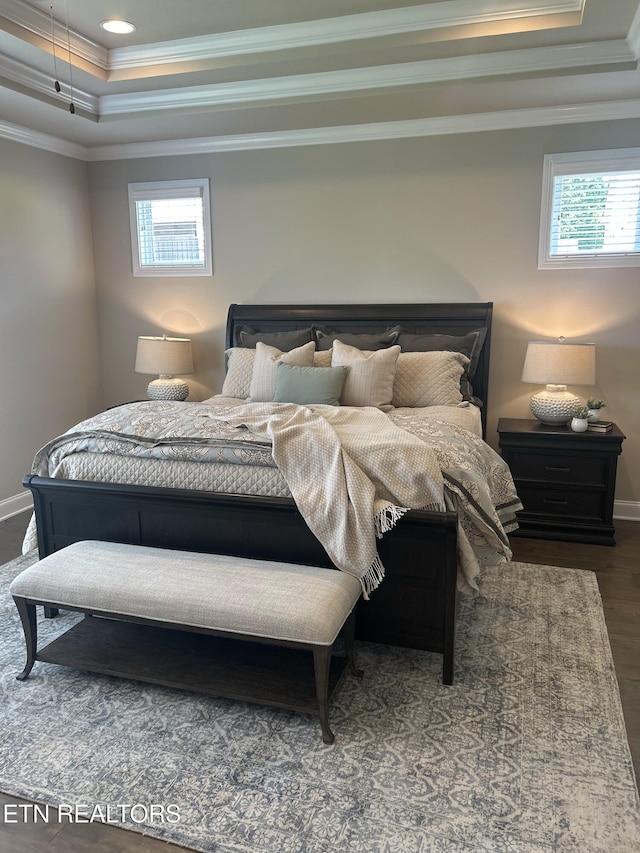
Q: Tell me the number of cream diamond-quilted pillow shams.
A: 2